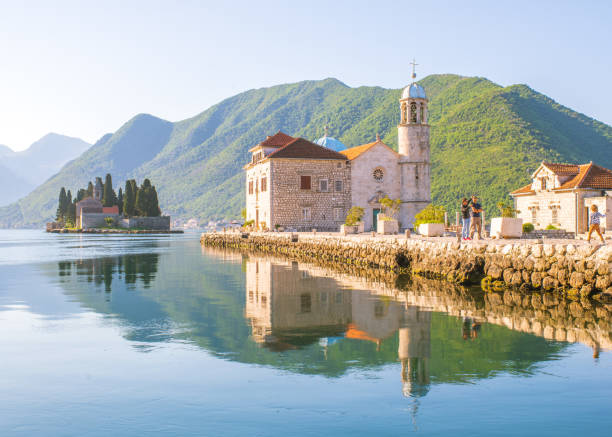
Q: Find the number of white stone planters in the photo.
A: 4